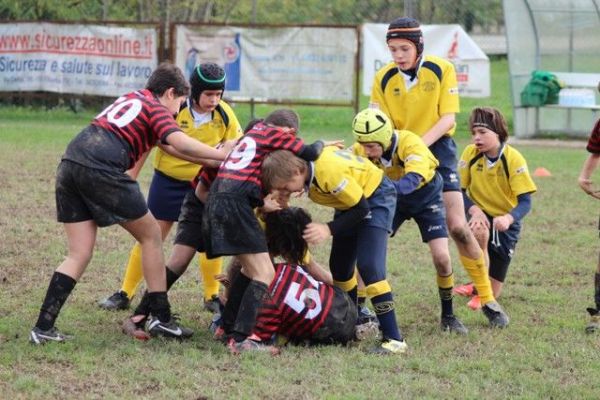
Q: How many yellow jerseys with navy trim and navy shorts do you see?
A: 5